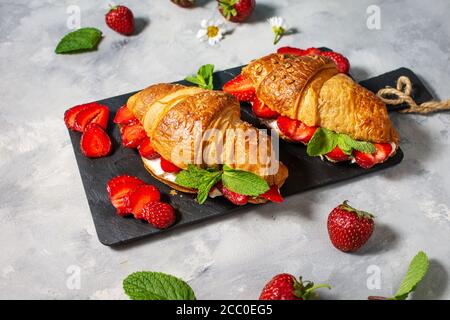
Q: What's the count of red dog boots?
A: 0